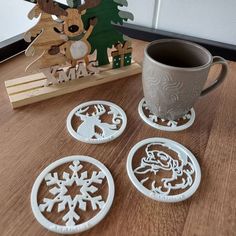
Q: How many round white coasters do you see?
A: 4